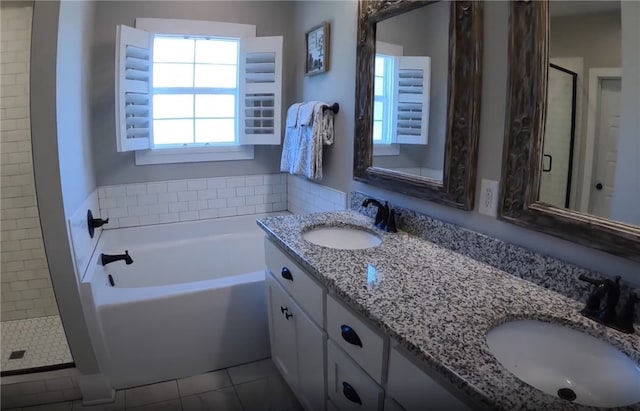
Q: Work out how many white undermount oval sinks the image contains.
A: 2